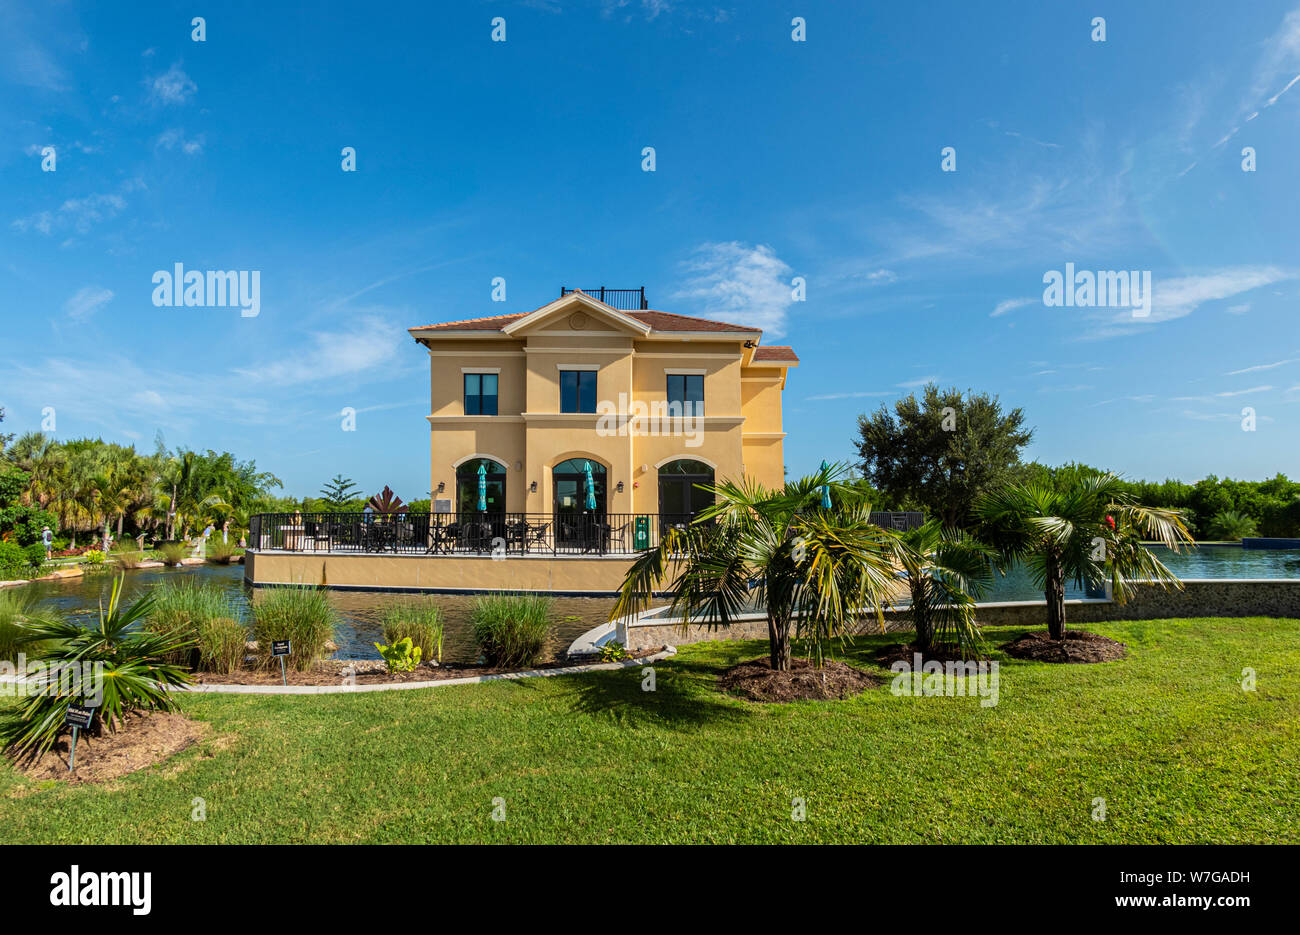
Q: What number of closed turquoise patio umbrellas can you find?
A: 3